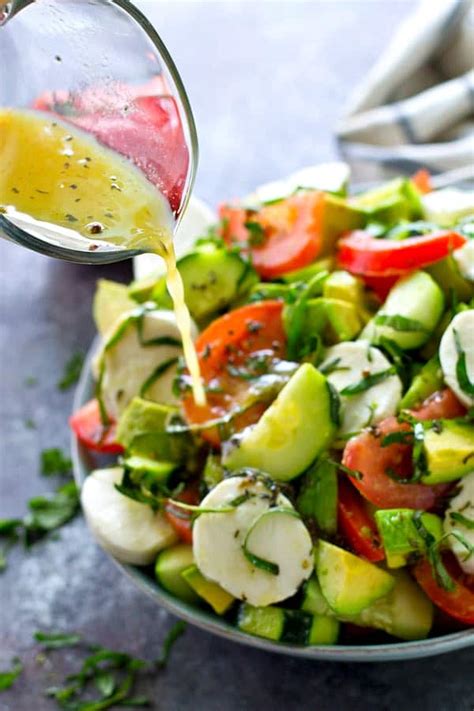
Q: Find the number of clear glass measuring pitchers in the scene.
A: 1